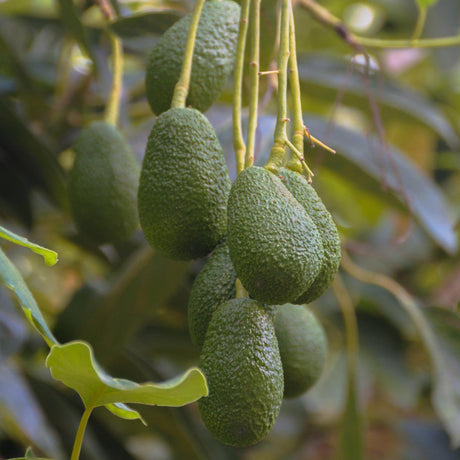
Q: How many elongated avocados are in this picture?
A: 8